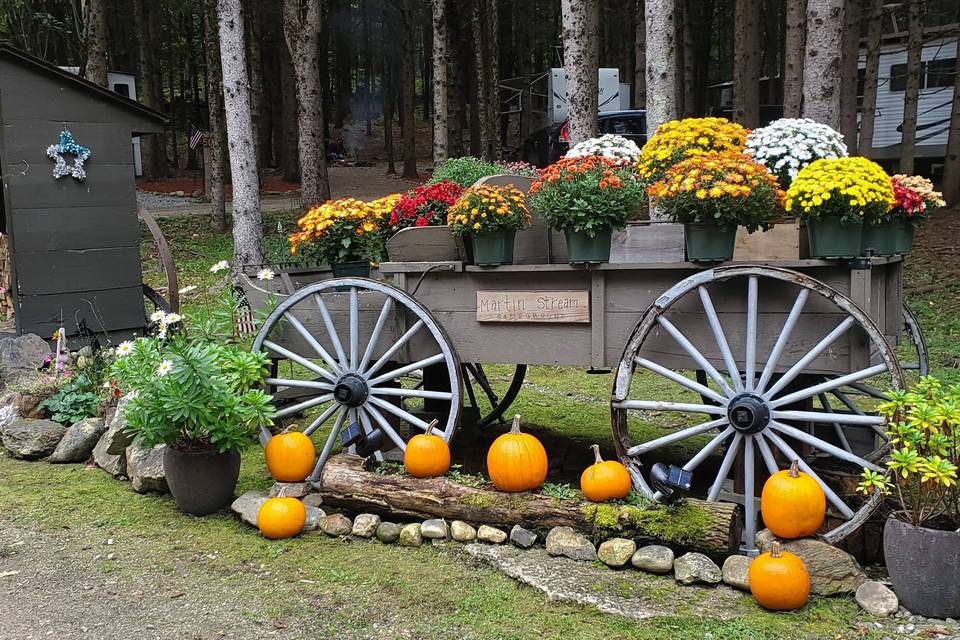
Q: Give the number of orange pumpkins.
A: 7